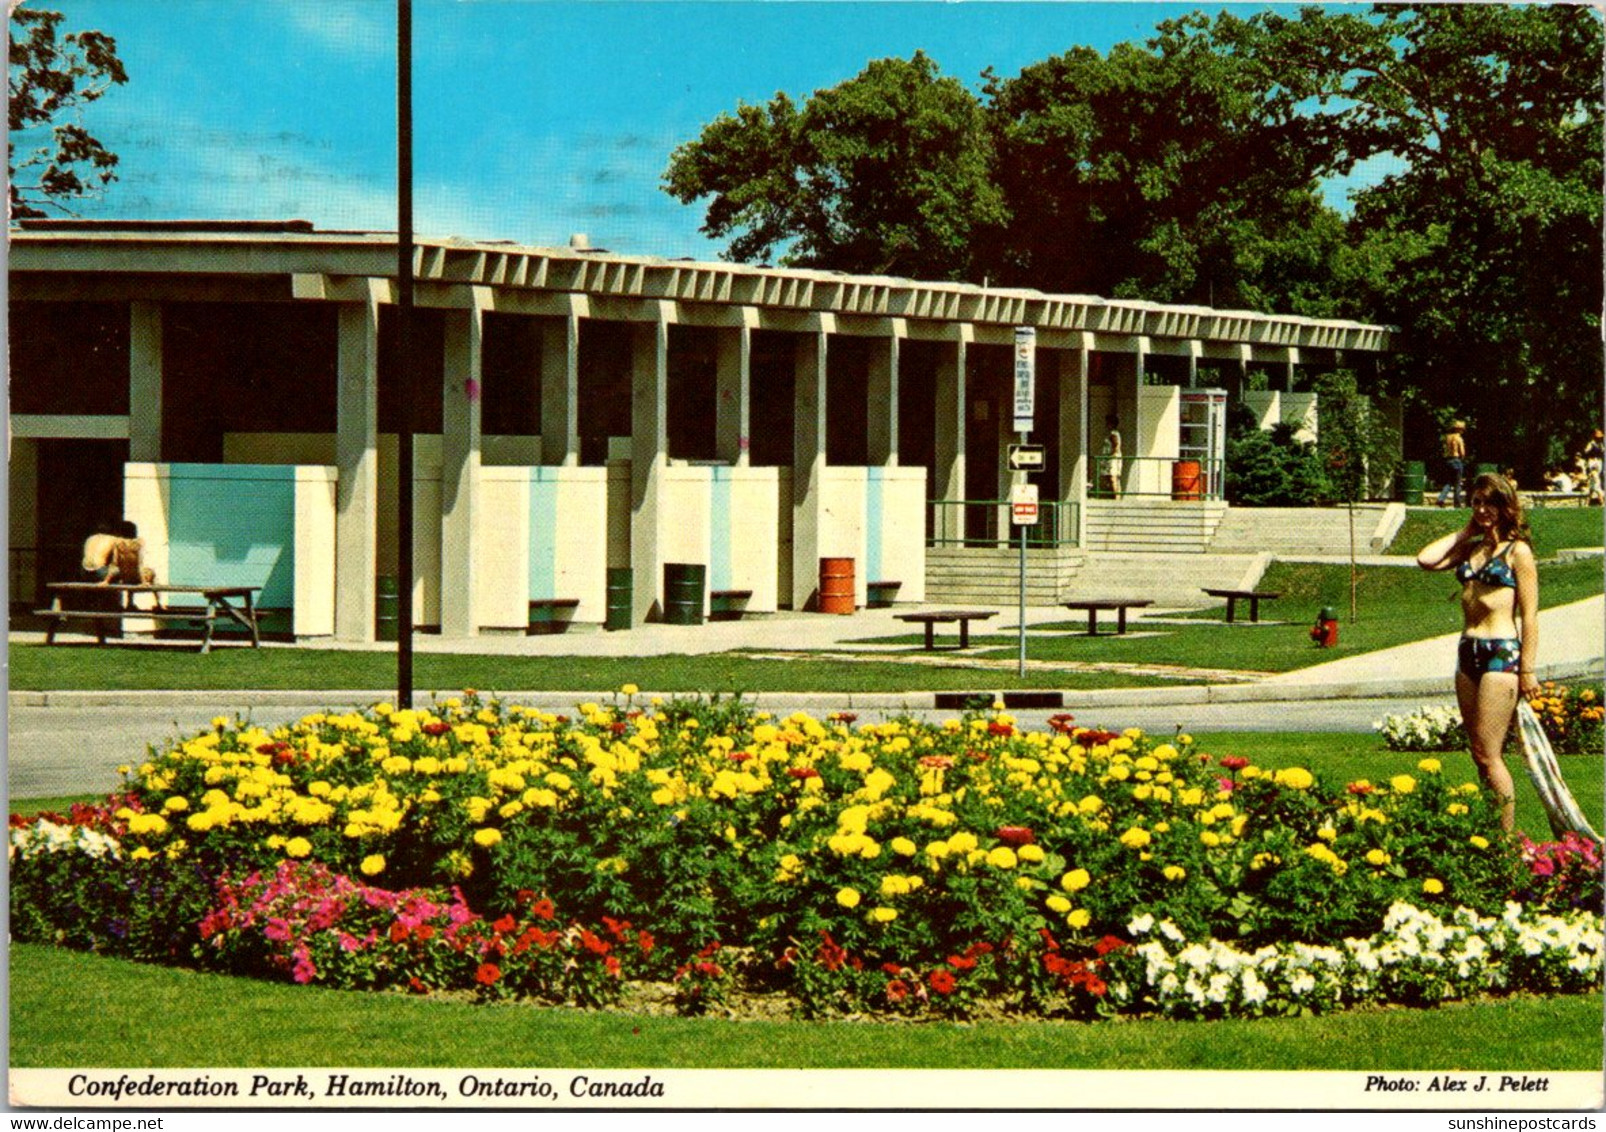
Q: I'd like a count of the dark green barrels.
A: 5